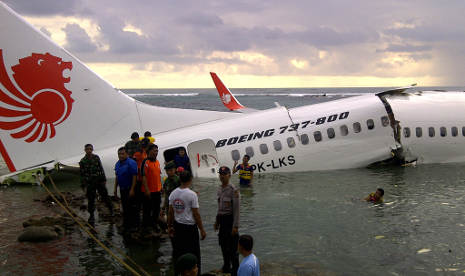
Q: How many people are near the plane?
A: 15